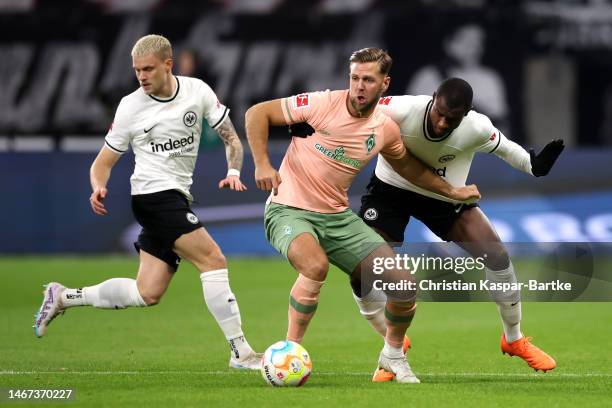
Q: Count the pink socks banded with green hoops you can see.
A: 2